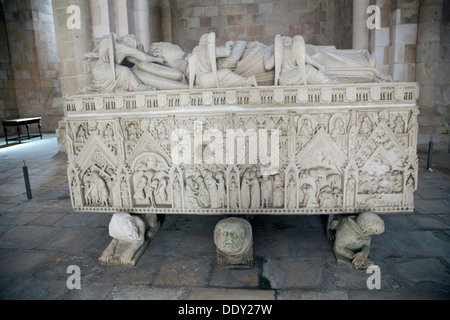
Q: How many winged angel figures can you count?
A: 3